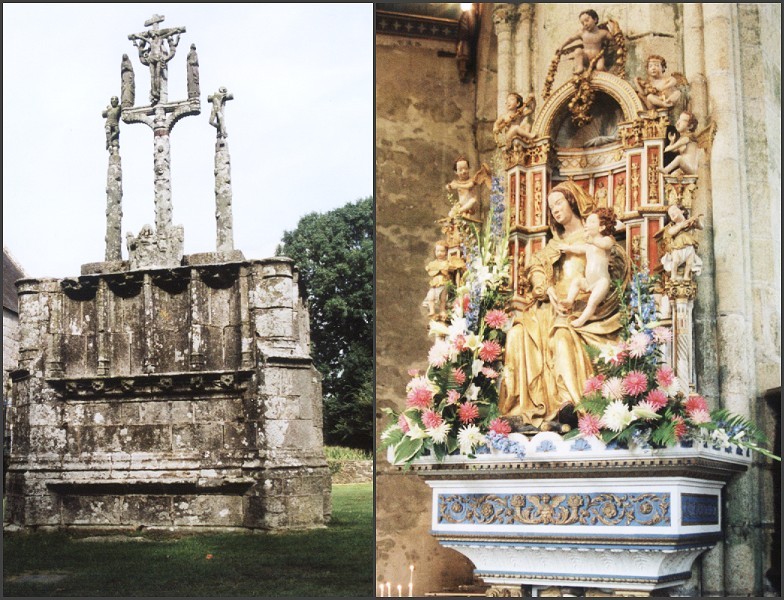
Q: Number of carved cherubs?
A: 7